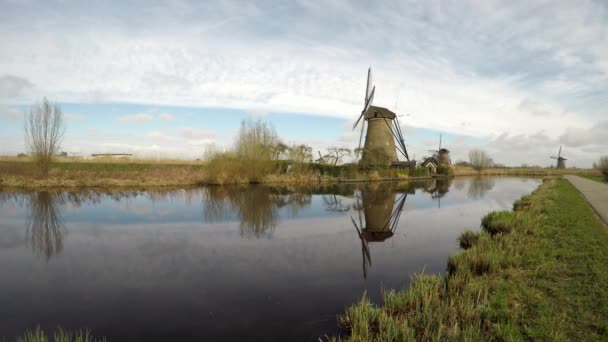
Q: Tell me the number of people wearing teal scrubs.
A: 0